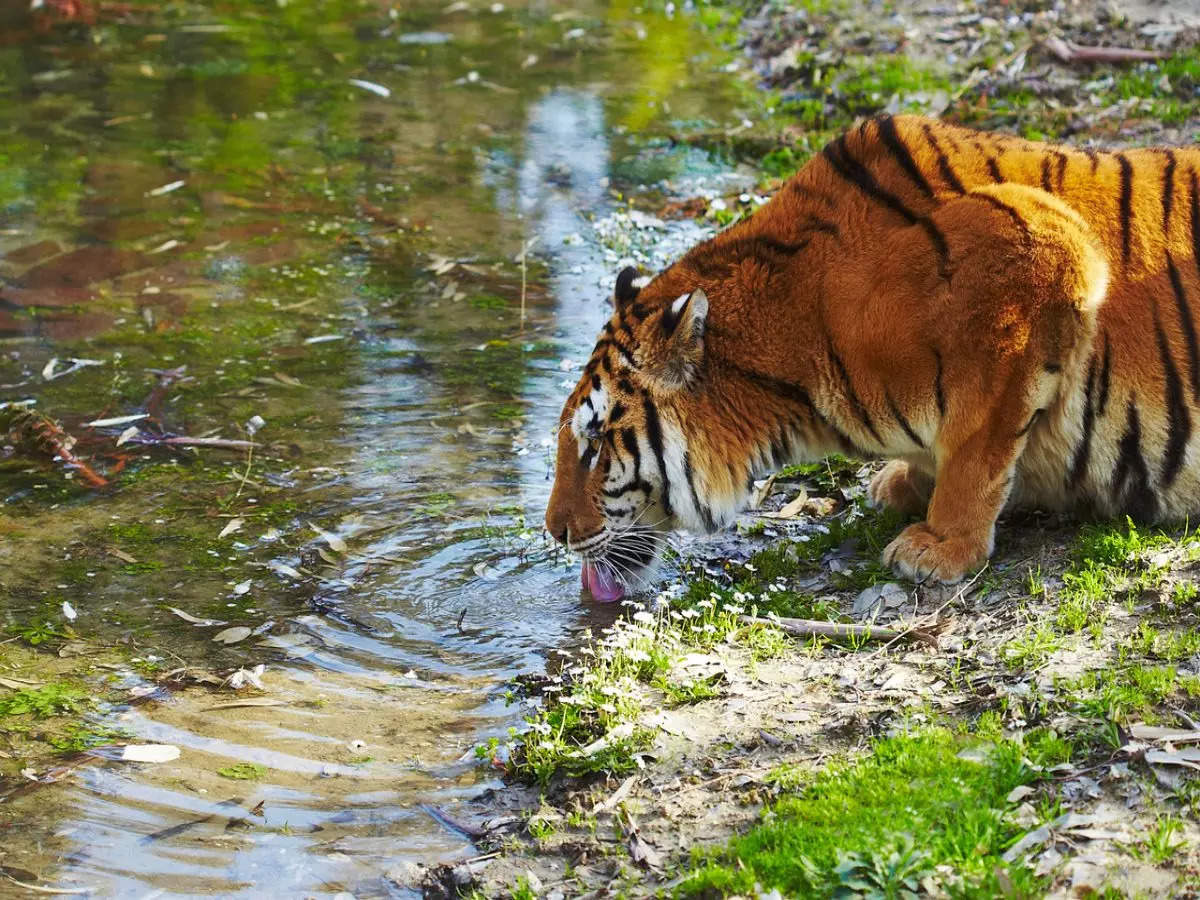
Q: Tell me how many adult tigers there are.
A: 1